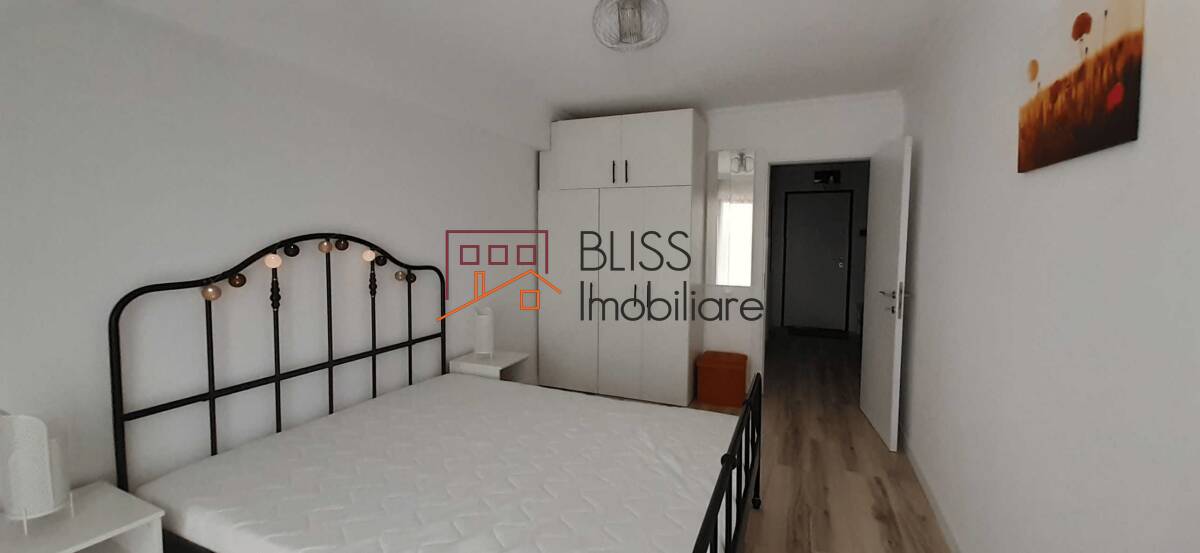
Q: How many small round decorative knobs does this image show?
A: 10